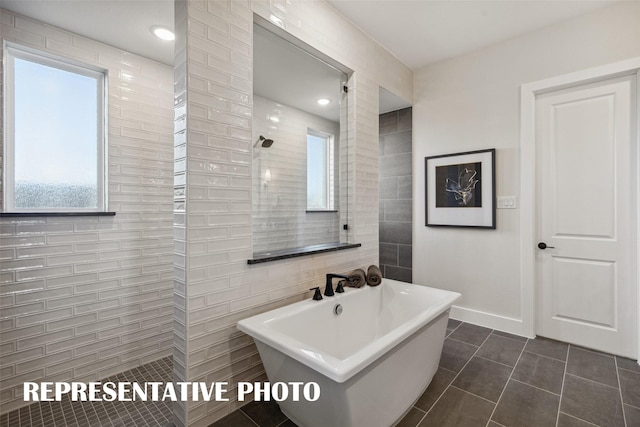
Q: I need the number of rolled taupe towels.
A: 2